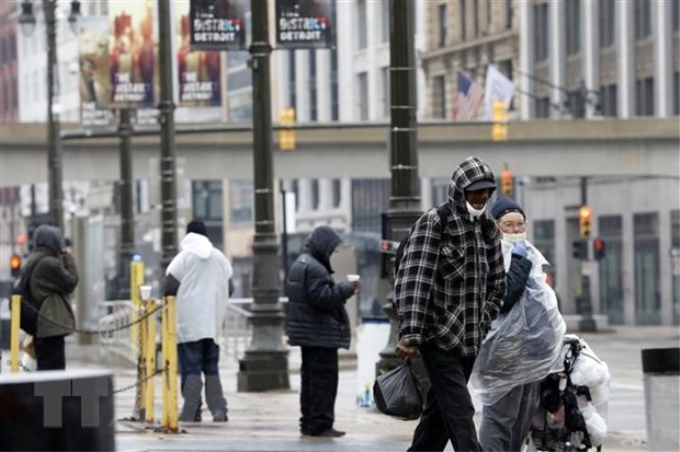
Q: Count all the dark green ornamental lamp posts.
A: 5